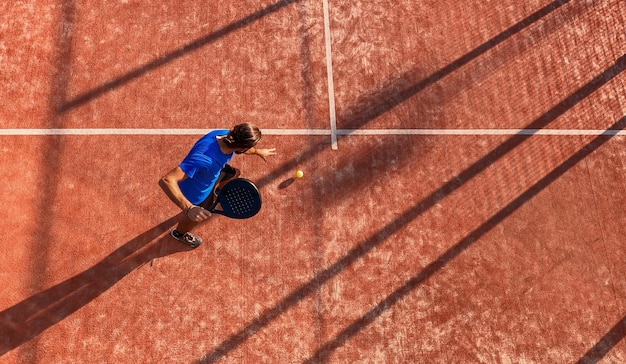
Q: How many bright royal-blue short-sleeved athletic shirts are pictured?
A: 1